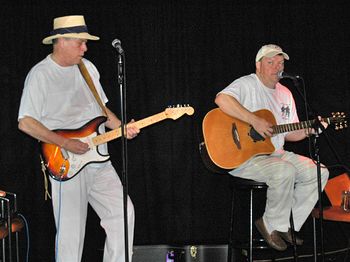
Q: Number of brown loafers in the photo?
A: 2